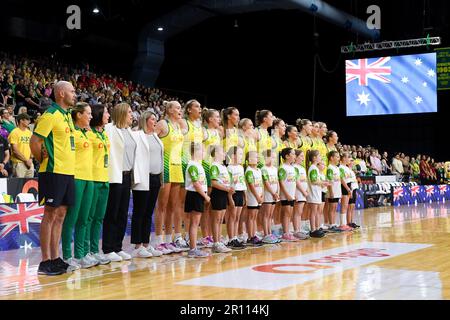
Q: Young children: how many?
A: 12